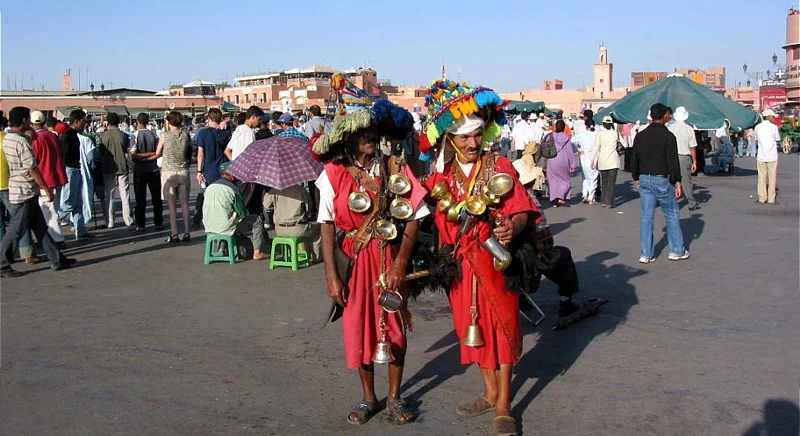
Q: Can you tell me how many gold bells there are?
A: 2